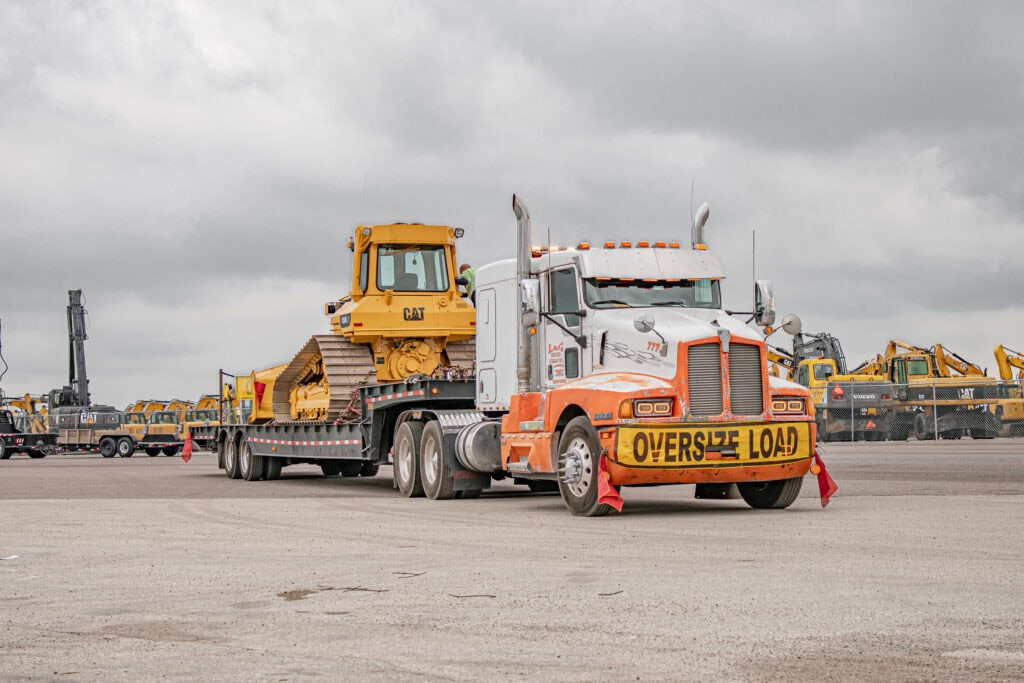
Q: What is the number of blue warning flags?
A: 0